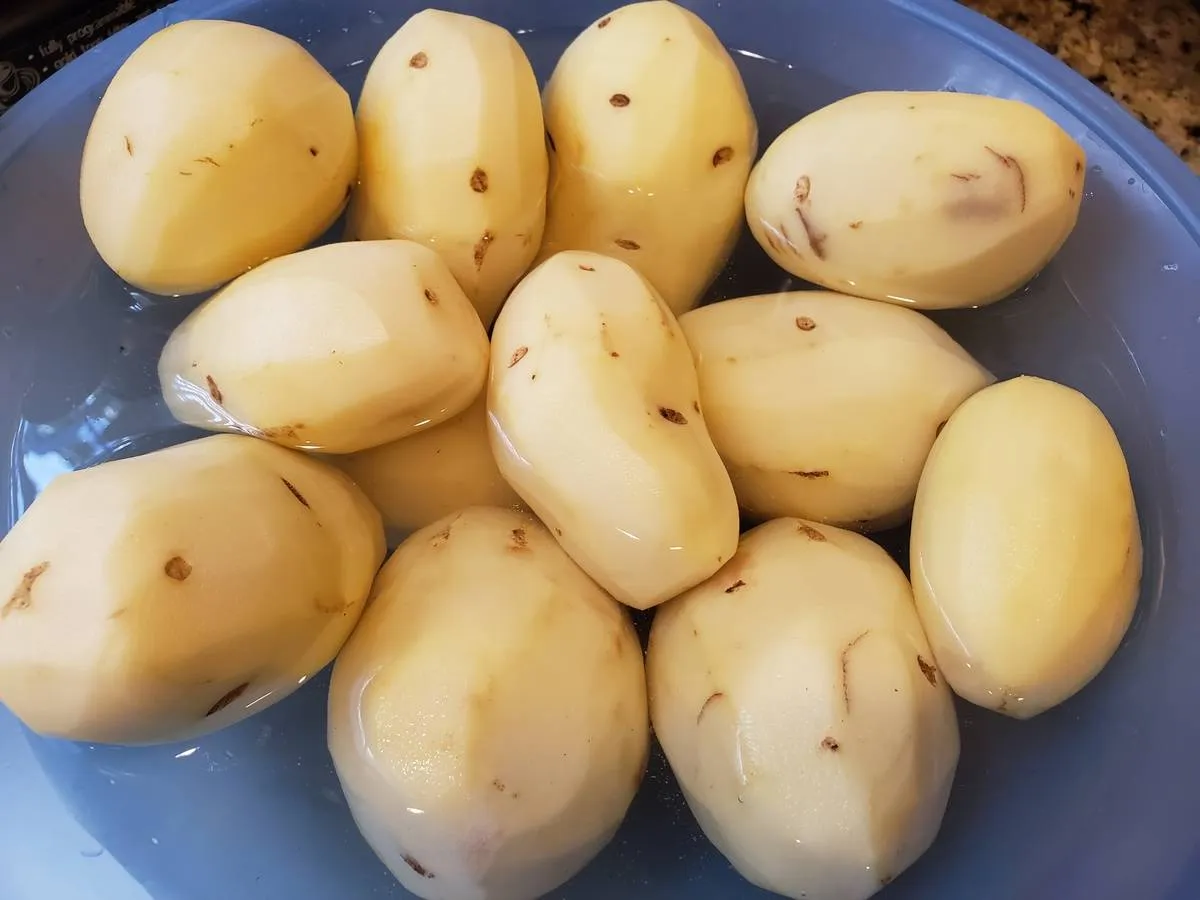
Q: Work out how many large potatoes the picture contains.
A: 12